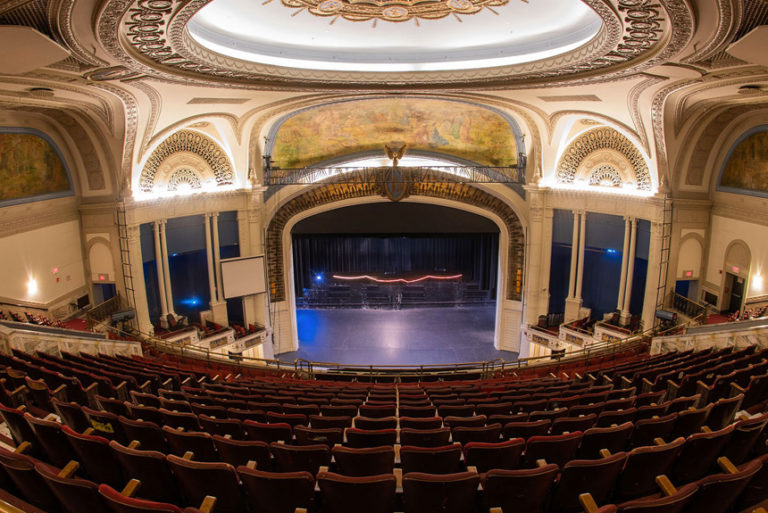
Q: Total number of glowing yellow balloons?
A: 0